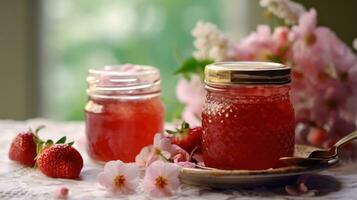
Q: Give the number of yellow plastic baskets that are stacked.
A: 0